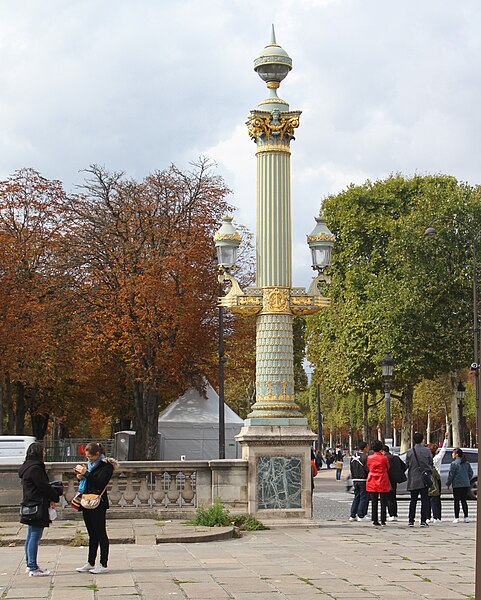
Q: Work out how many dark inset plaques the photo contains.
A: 1